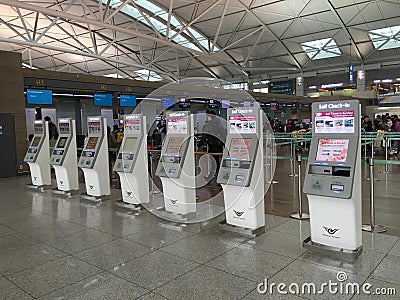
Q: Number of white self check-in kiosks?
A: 7